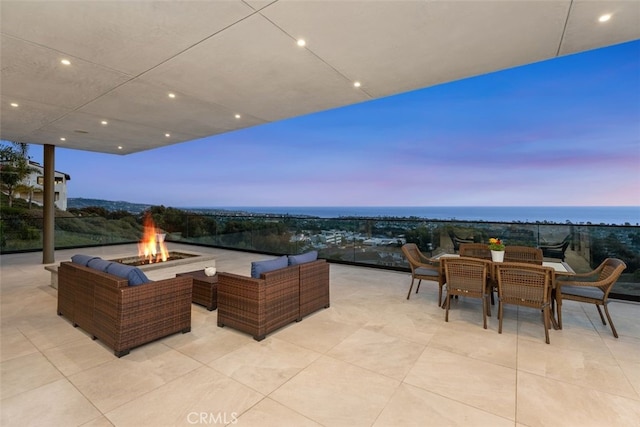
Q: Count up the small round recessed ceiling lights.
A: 11